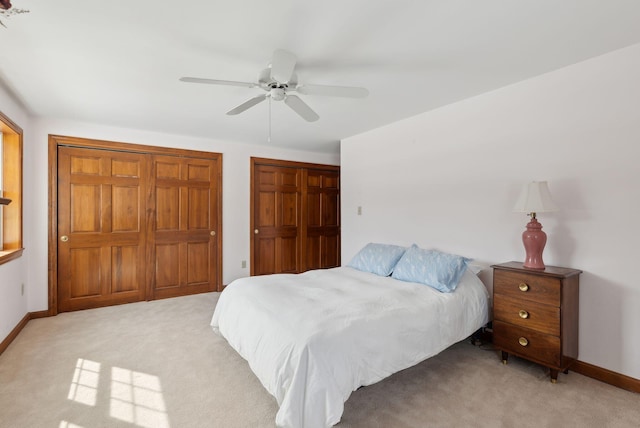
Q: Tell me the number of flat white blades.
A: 5